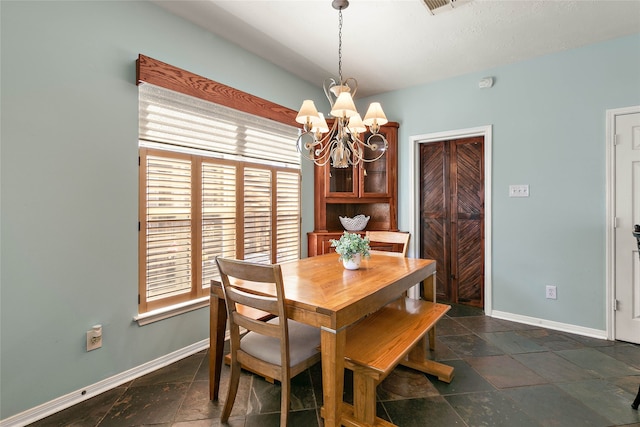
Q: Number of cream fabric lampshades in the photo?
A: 5